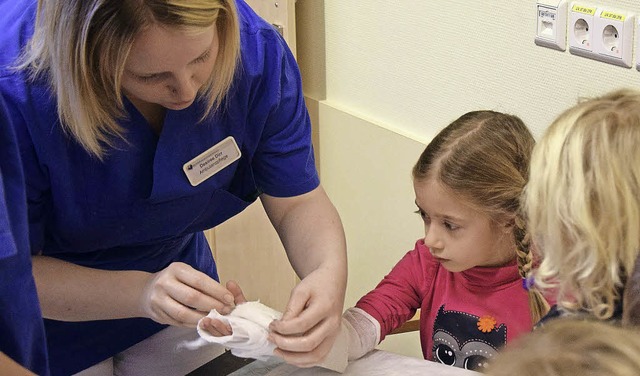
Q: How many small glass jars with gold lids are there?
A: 0